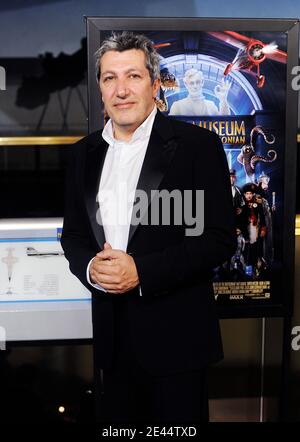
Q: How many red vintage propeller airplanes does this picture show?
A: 1